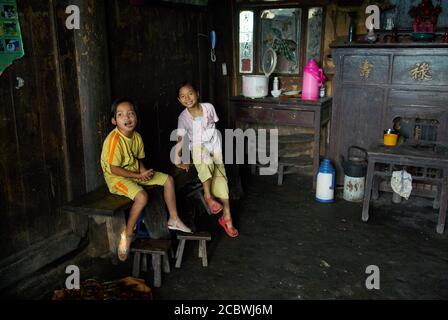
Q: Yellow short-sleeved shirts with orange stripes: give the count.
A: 1